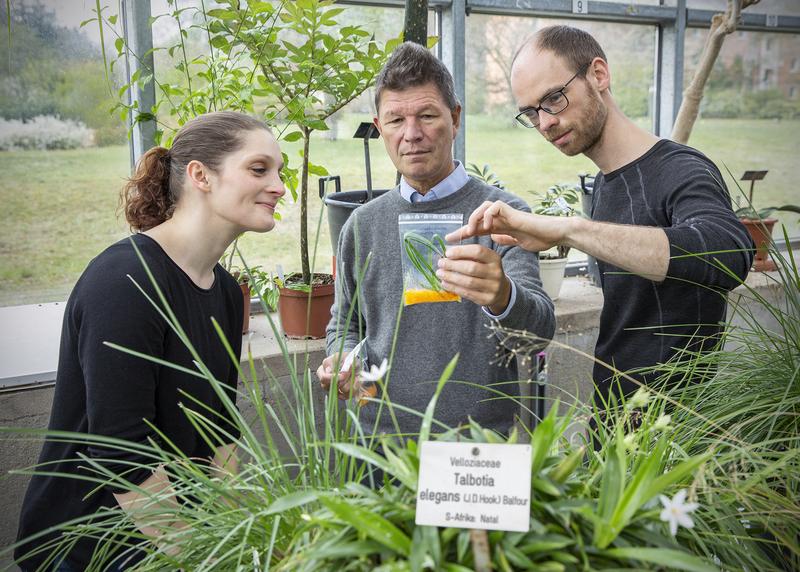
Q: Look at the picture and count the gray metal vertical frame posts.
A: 3